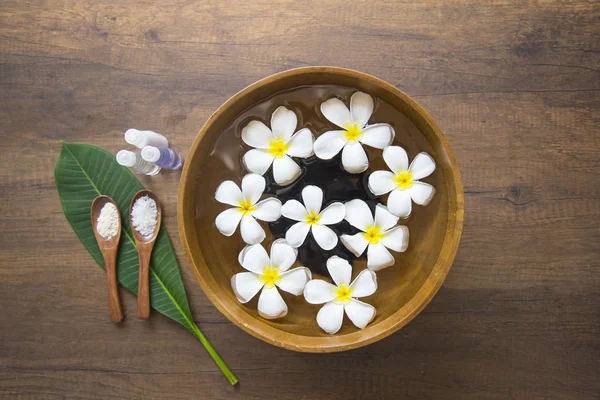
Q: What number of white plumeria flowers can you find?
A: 8